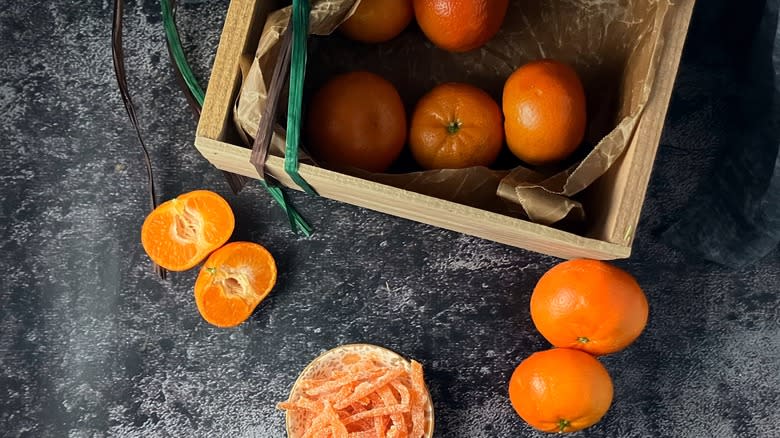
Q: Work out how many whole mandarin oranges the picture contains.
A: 7